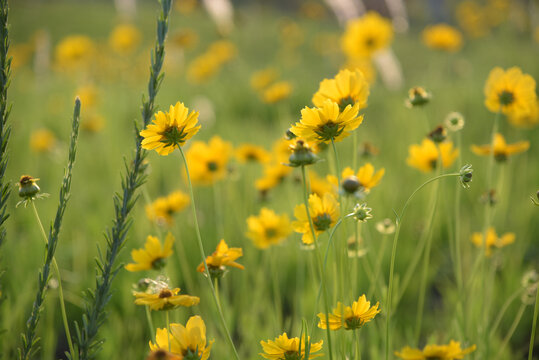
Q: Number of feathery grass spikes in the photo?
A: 3